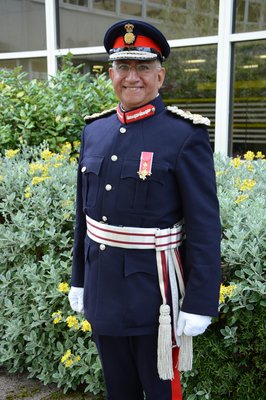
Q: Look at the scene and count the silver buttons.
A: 6